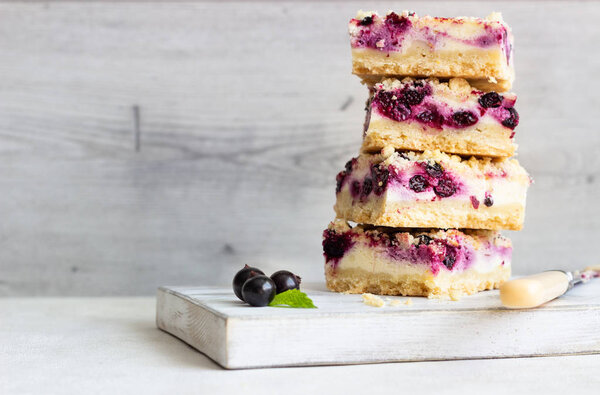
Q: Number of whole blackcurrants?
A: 3